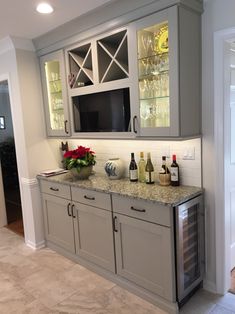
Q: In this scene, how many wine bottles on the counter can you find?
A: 5